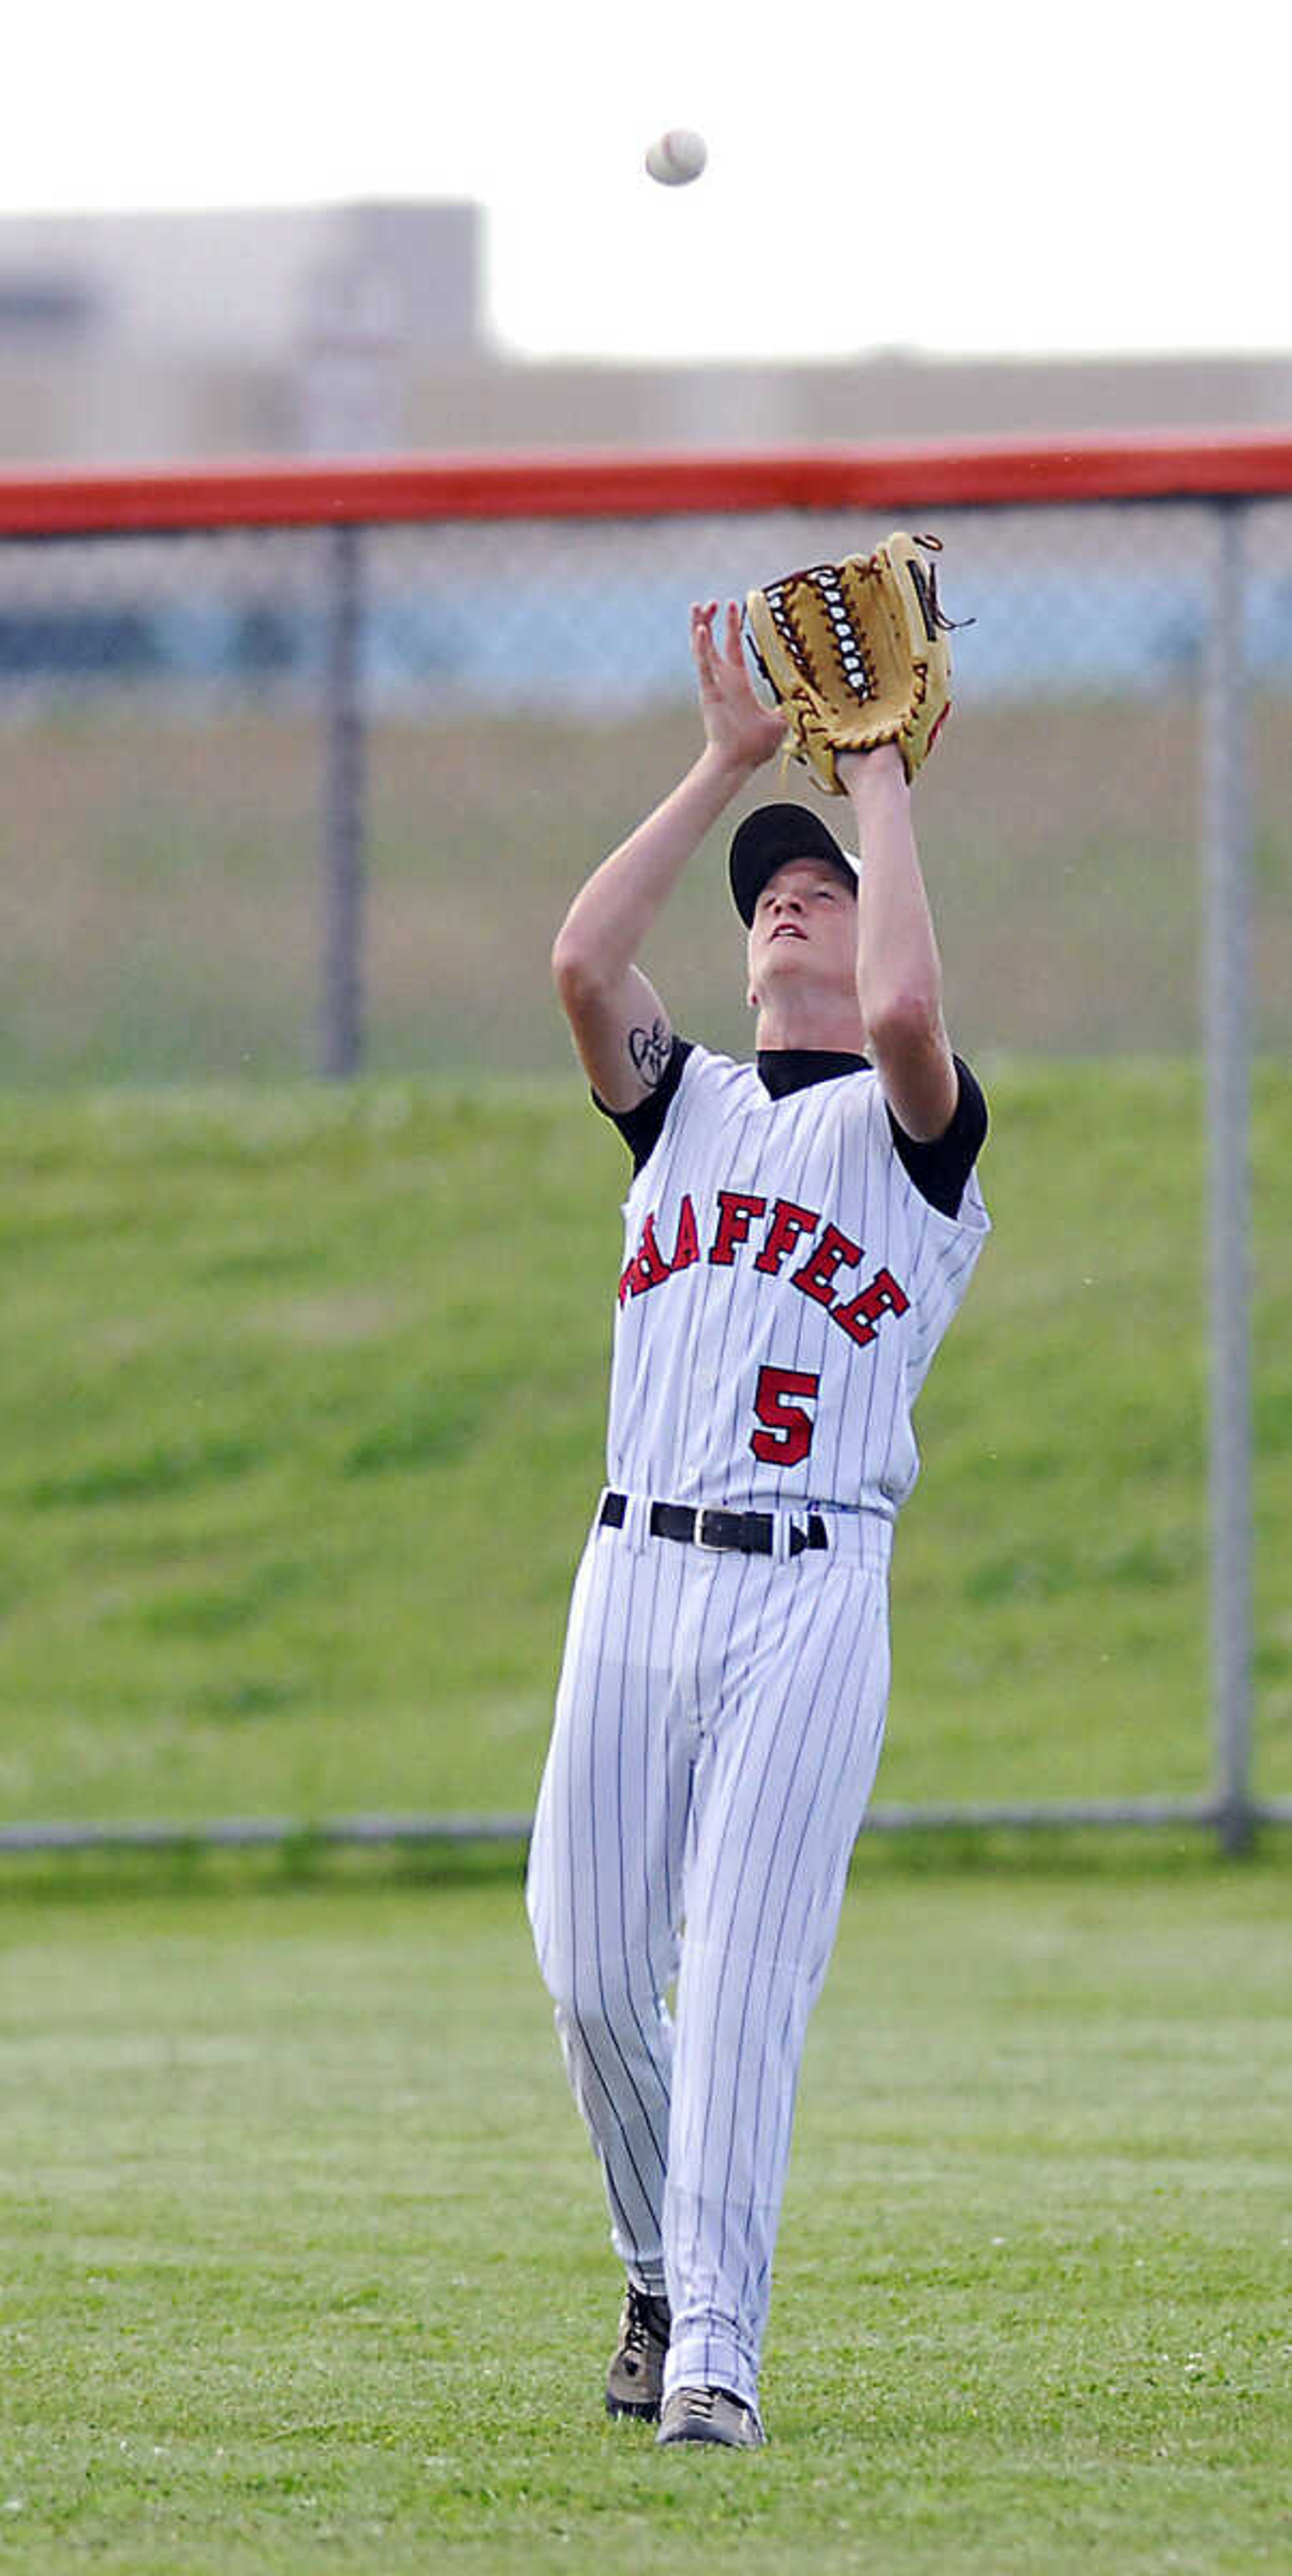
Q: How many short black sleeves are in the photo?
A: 2